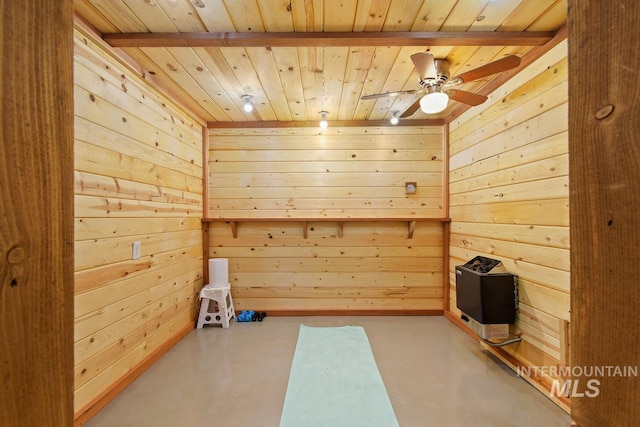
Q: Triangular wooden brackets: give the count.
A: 4